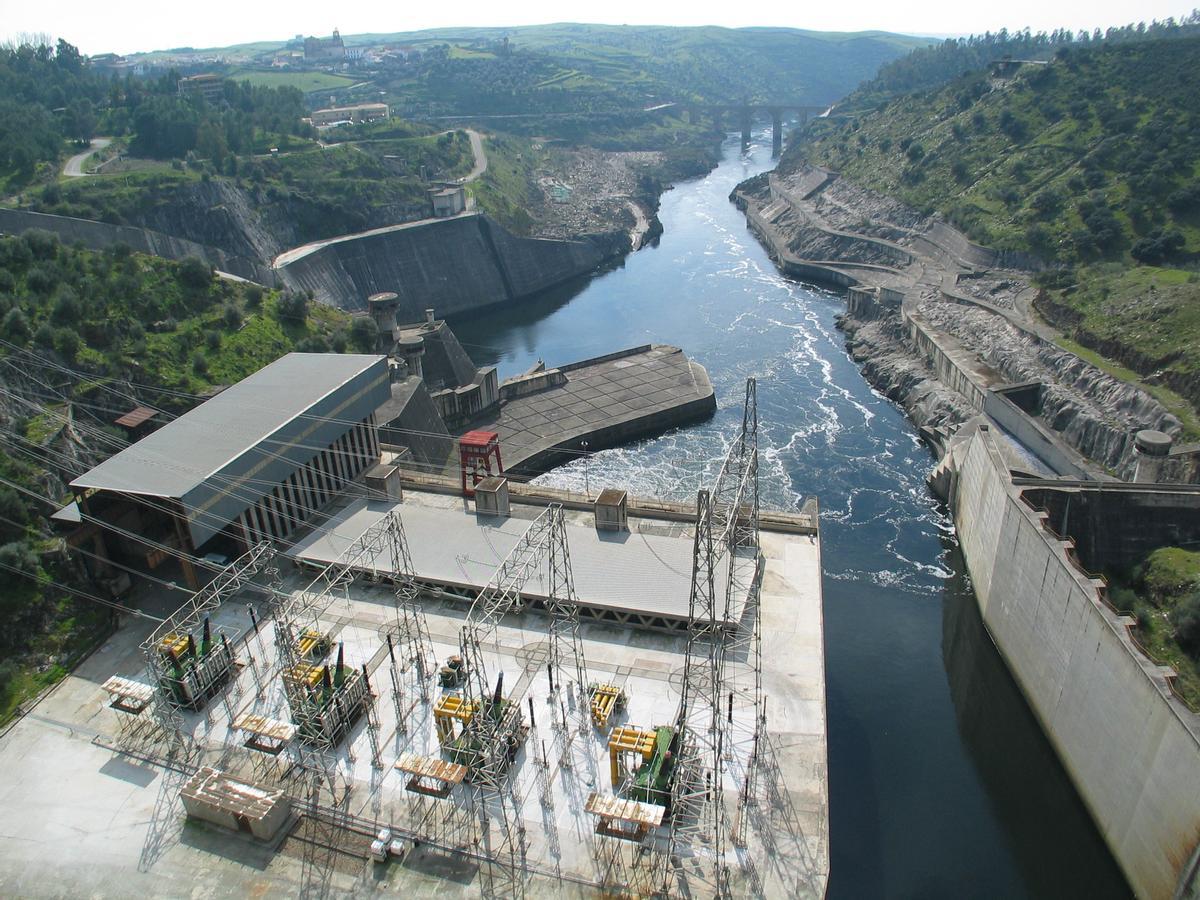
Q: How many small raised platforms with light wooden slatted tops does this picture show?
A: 4